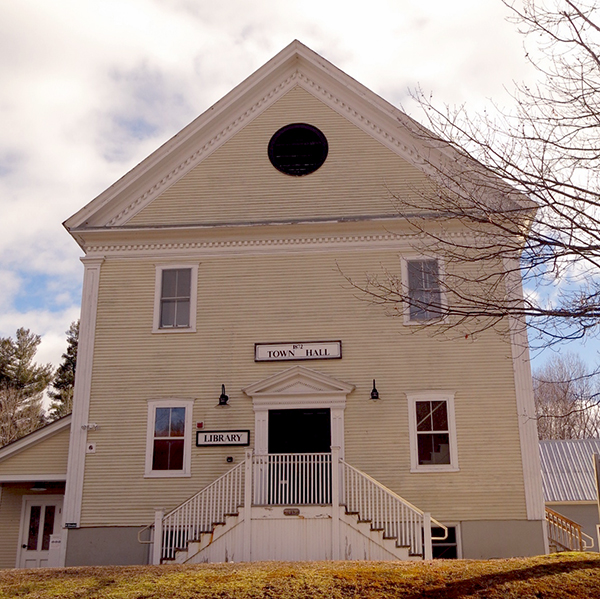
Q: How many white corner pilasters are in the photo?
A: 2